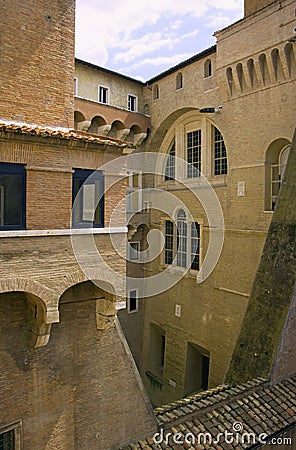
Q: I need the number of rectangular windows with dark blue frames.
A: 2